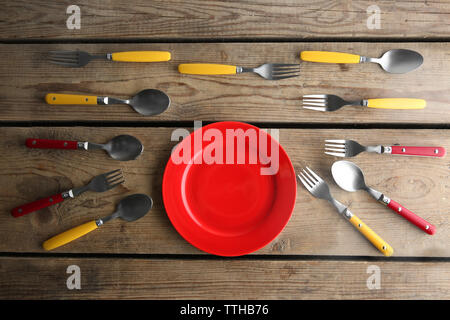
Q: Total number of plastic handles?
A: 11